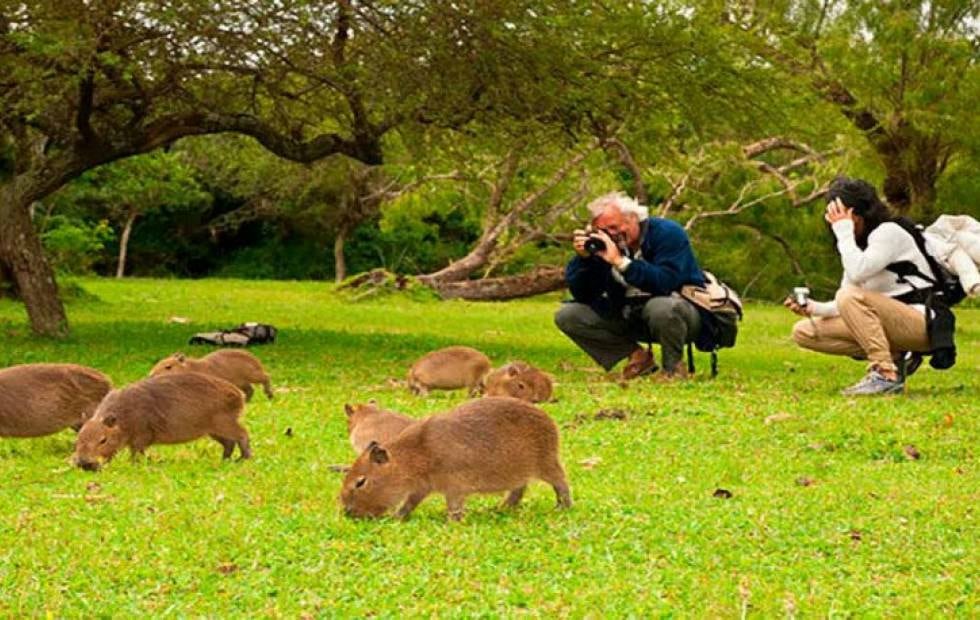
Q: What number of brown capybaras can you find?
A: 7